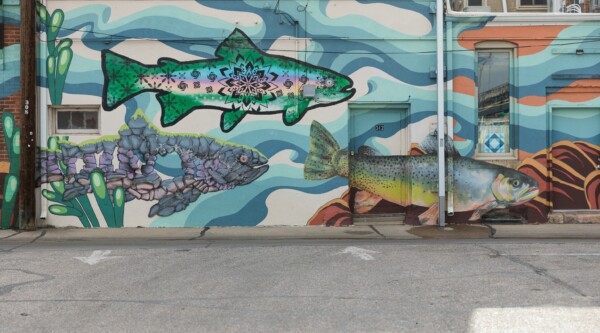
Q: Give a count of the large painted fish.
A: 3